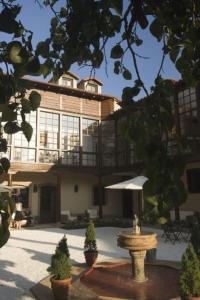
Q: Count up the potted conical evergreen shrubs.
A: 3